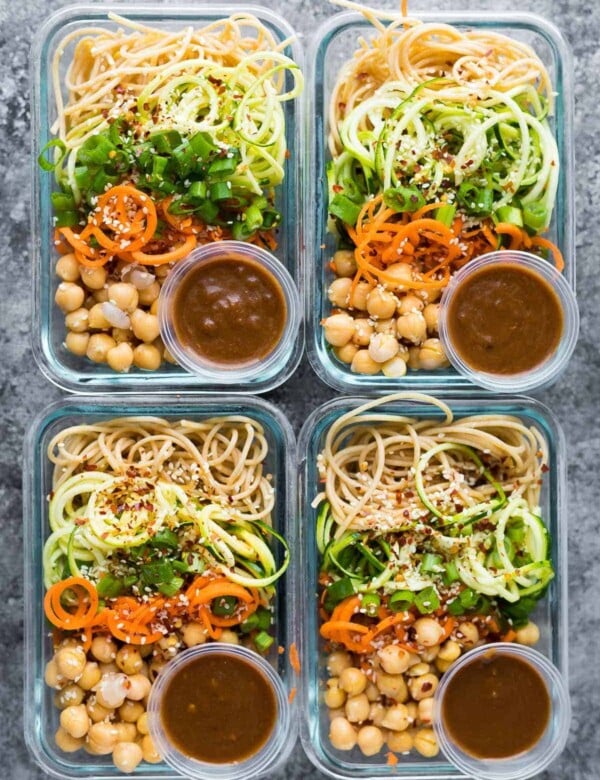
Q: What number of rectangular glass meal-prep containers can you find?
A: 4